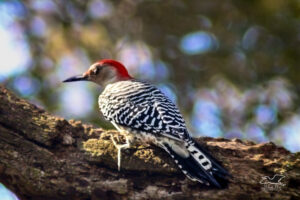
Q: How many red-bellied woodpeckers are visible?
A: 1